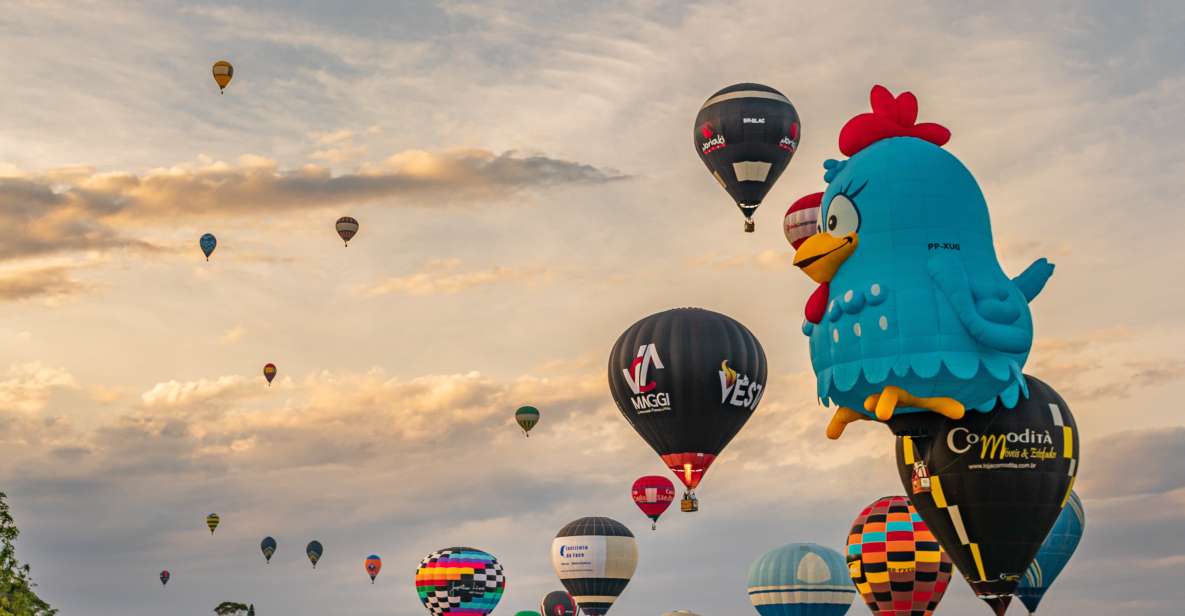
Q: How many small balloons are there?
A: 10